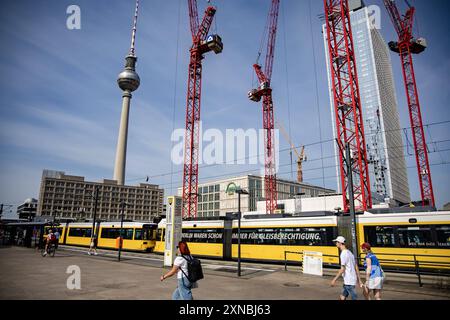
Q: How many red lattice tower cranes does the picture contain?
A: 4